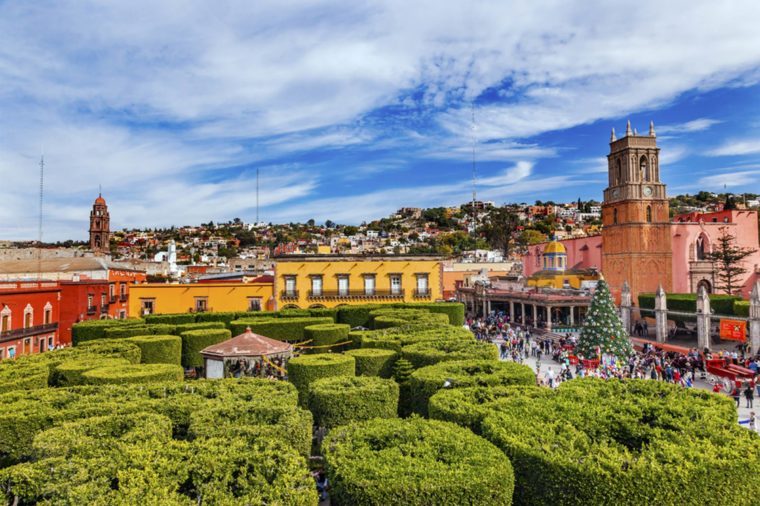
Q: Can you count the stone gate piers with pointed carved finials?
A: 4